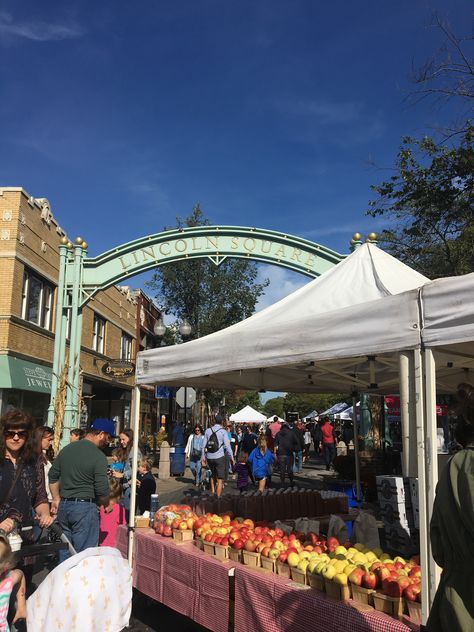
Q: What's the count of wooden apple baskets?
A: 14